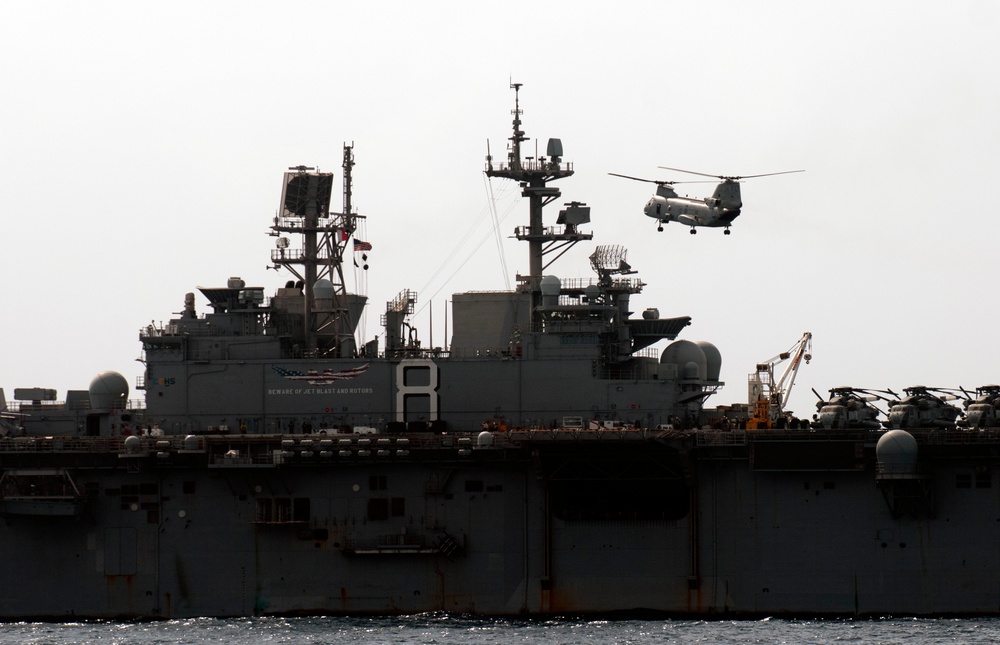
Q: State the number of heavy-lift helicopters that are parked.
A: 3